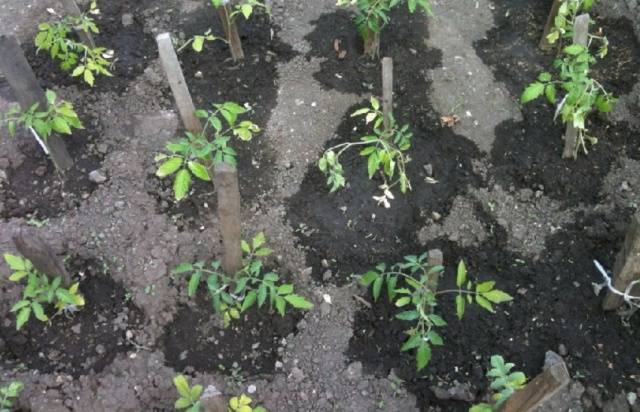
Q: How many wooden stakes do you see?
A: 14